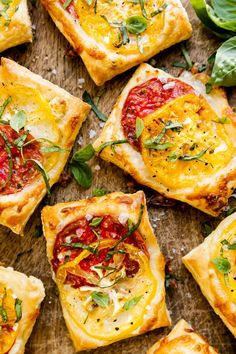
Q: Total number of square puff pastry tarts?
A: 8